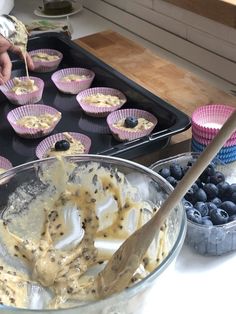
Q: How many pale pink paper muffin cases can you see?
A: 8